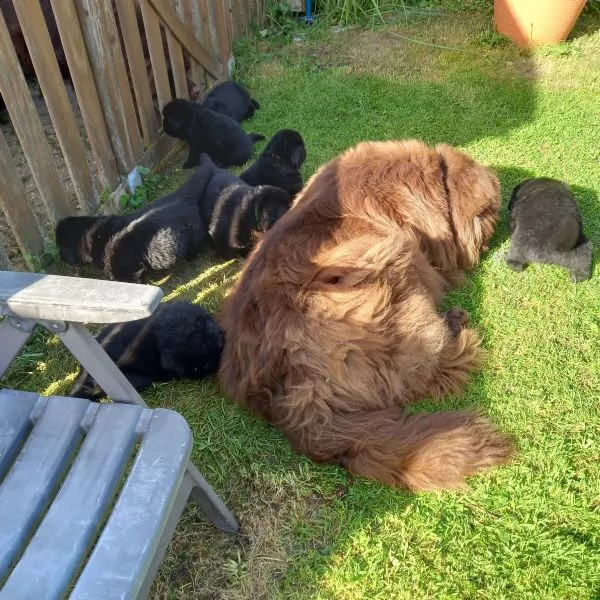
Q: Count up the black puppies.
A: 8